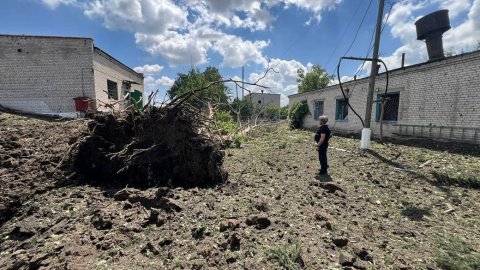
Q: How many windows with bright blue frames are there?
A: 3